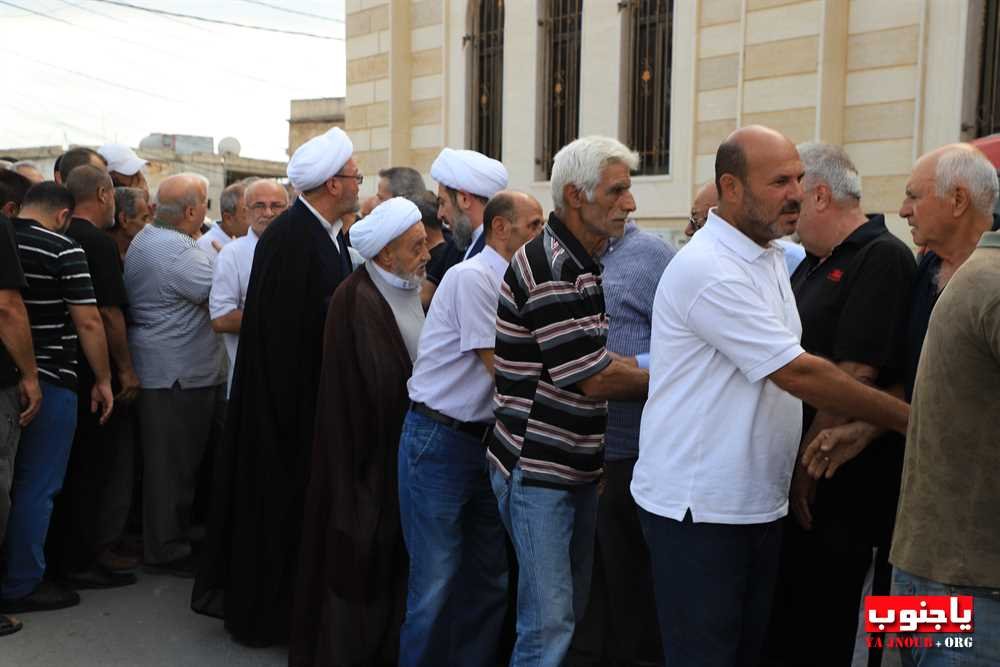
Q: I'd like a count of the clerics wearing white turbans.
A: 3